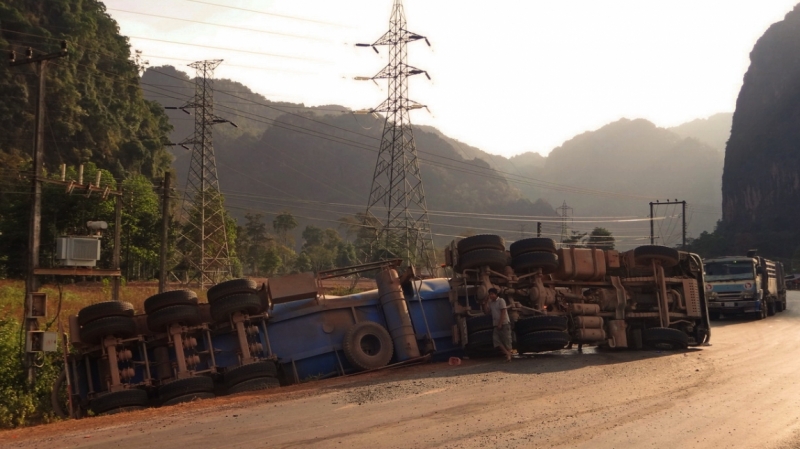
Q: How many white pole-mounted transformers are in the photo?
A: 1